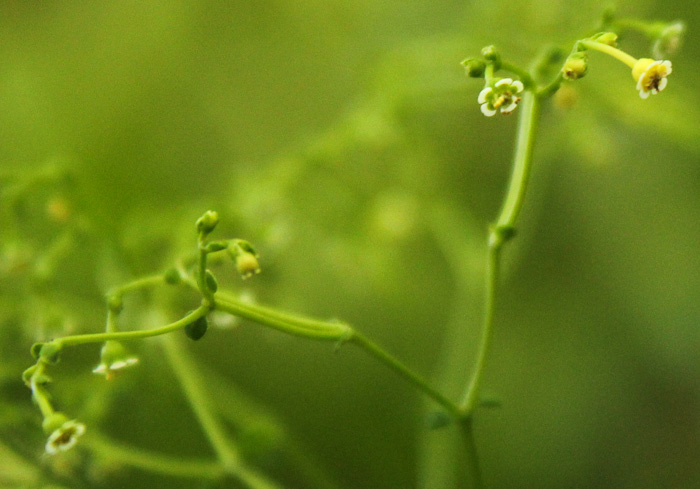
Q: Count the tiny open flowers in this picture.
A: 4